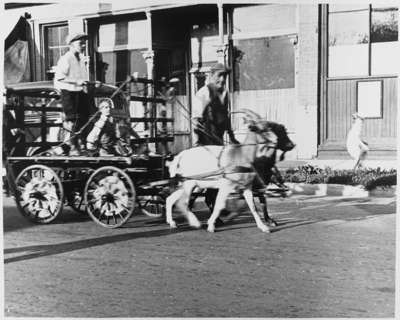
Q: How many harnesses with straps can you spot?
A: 2